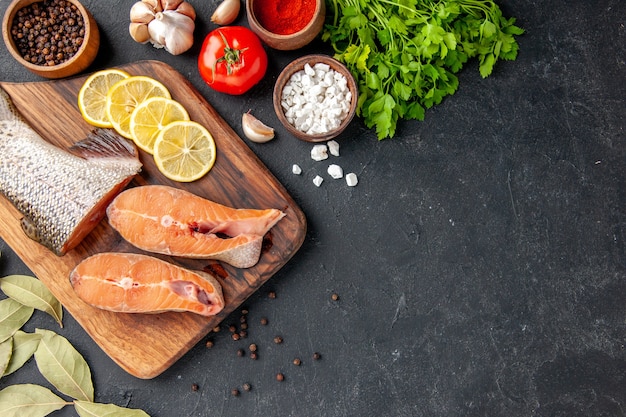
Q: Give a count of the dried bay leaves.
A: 7